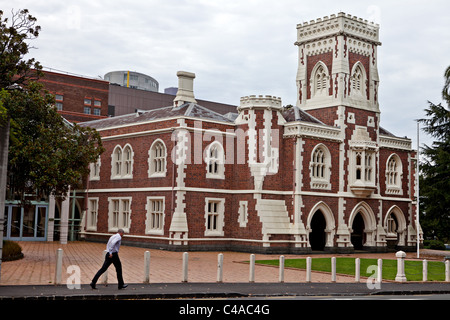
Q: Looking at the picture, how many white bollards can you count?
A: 14